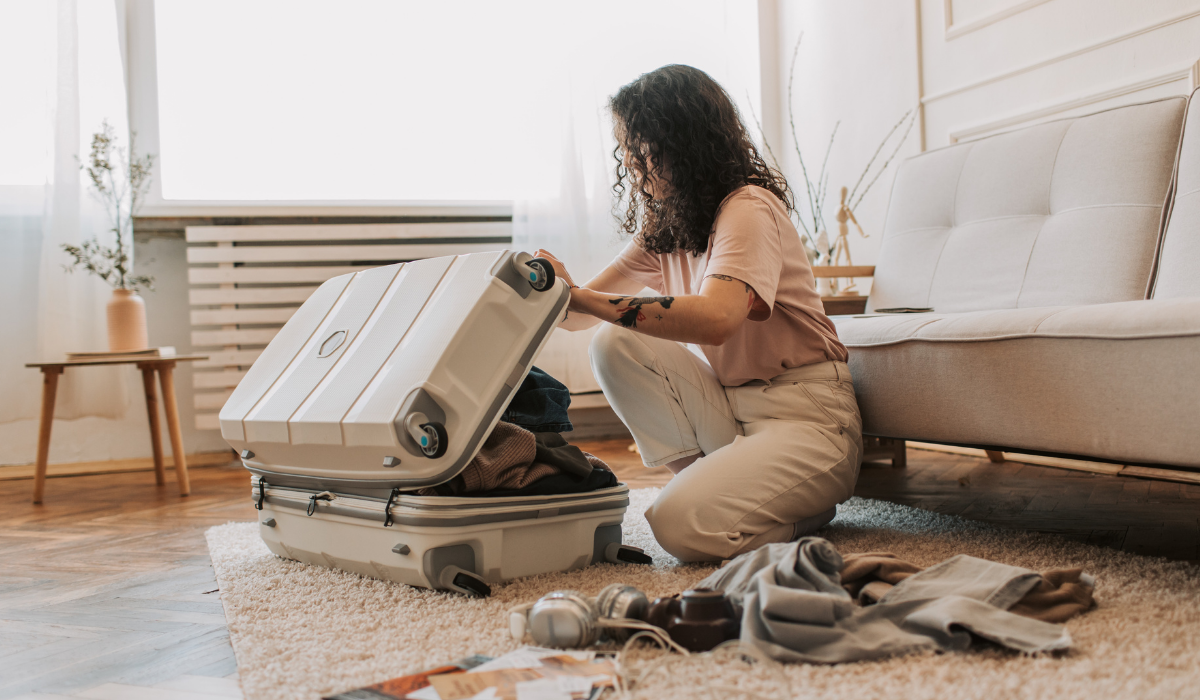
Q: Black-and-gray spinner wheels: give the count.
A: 4